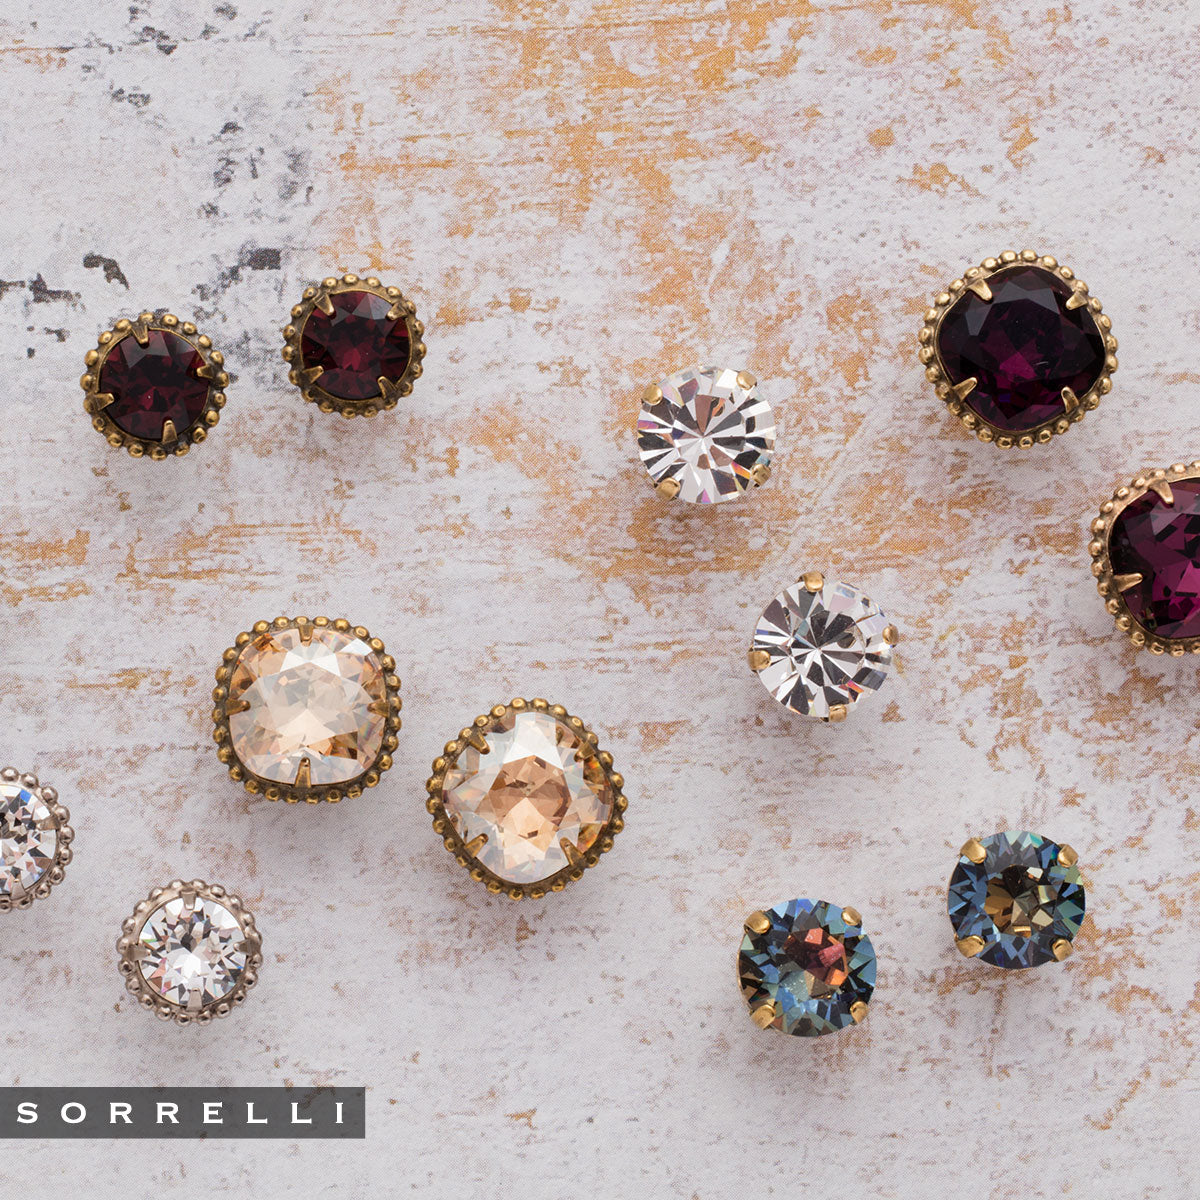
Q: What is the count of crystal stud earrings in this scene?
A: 12